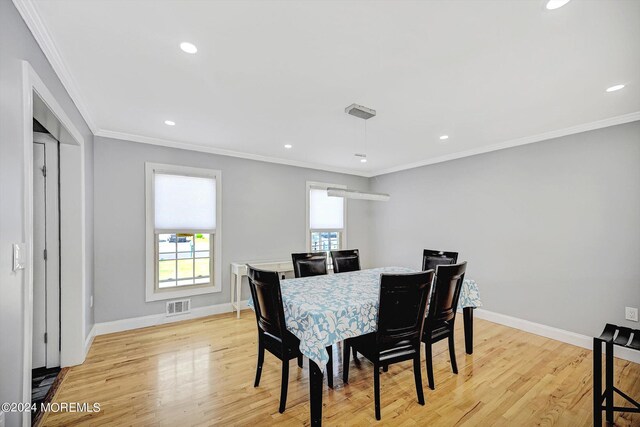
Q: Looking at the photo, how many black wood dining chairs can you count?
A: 6